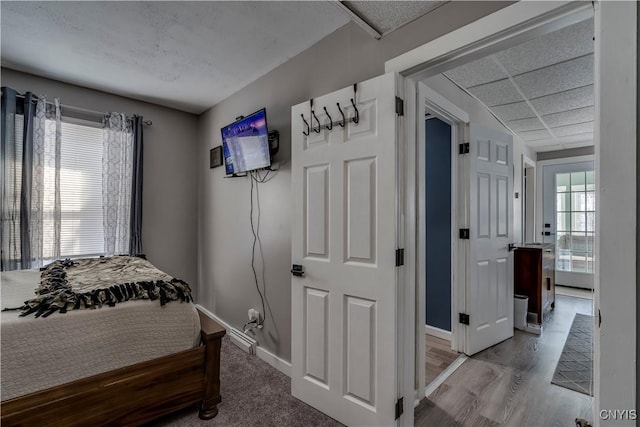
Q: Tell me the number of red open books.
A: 0